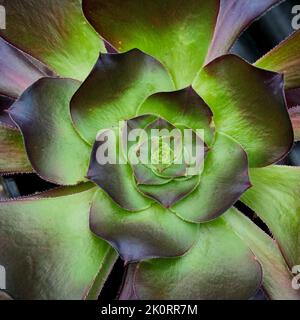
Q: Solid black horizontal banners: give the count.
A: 1